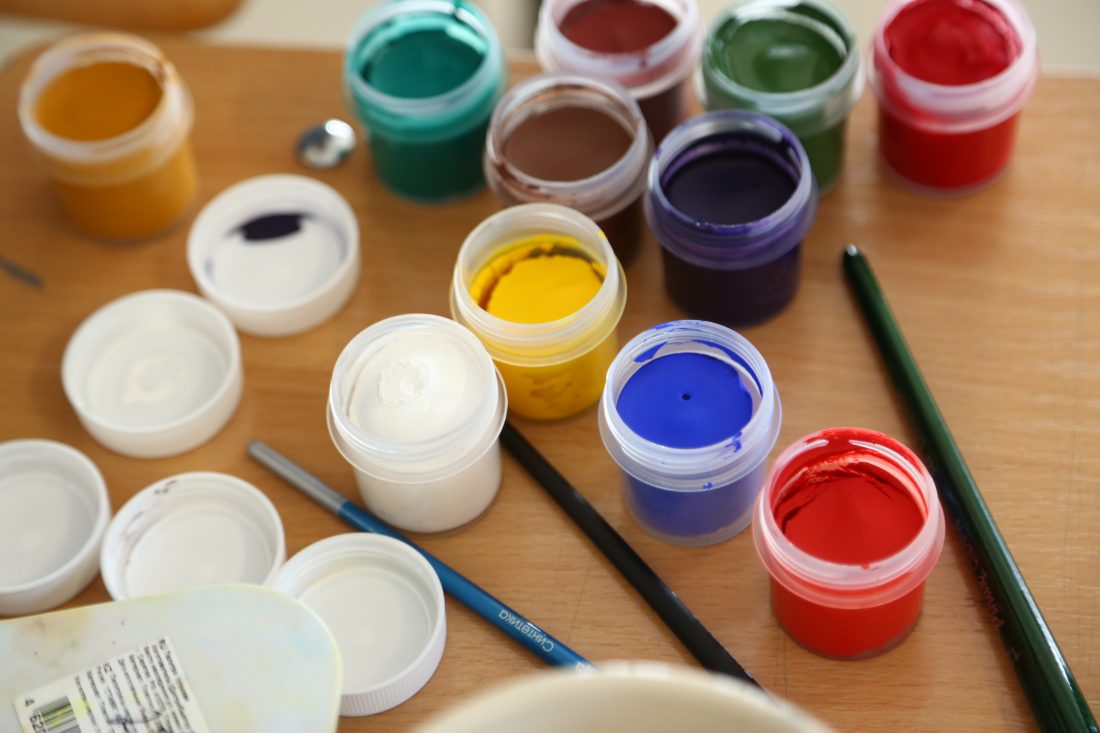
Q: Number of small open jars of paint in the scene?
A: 11